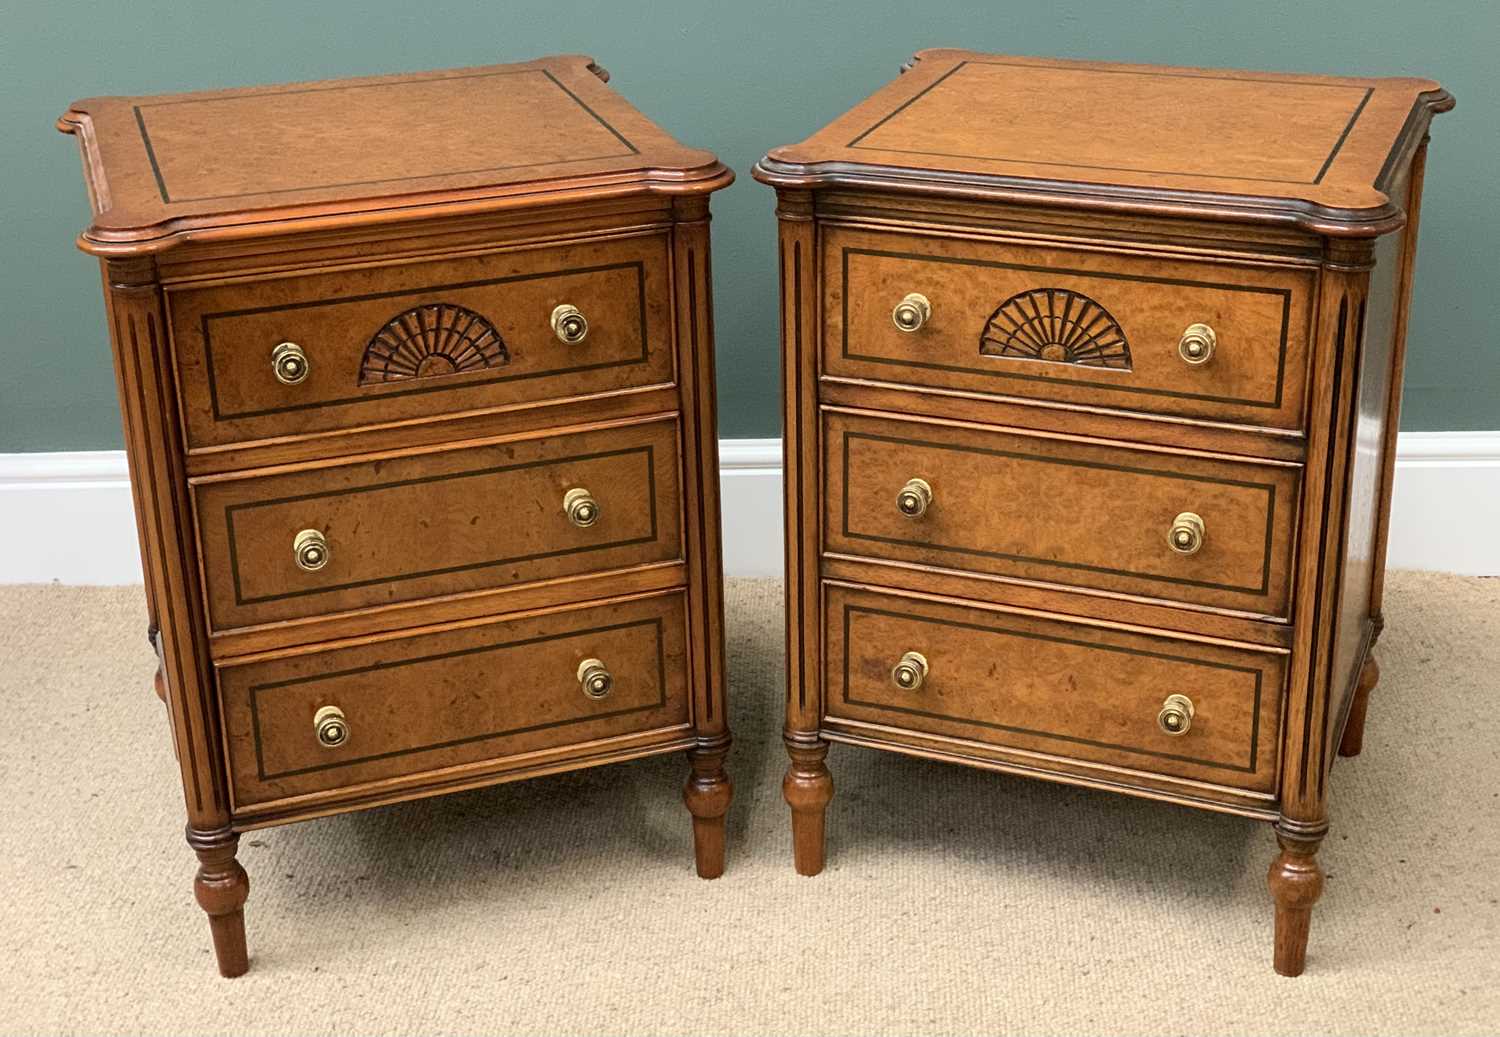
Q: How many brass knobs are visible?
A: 12